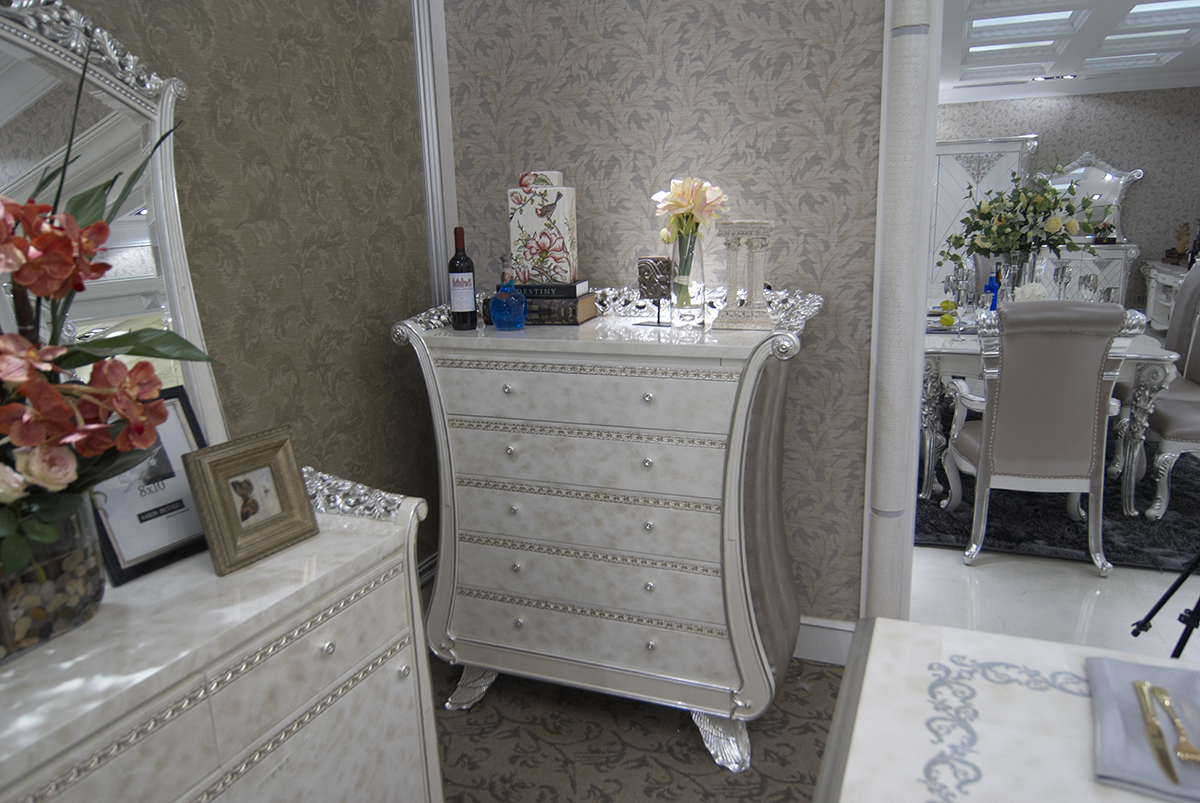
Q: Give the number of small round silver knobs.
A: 12